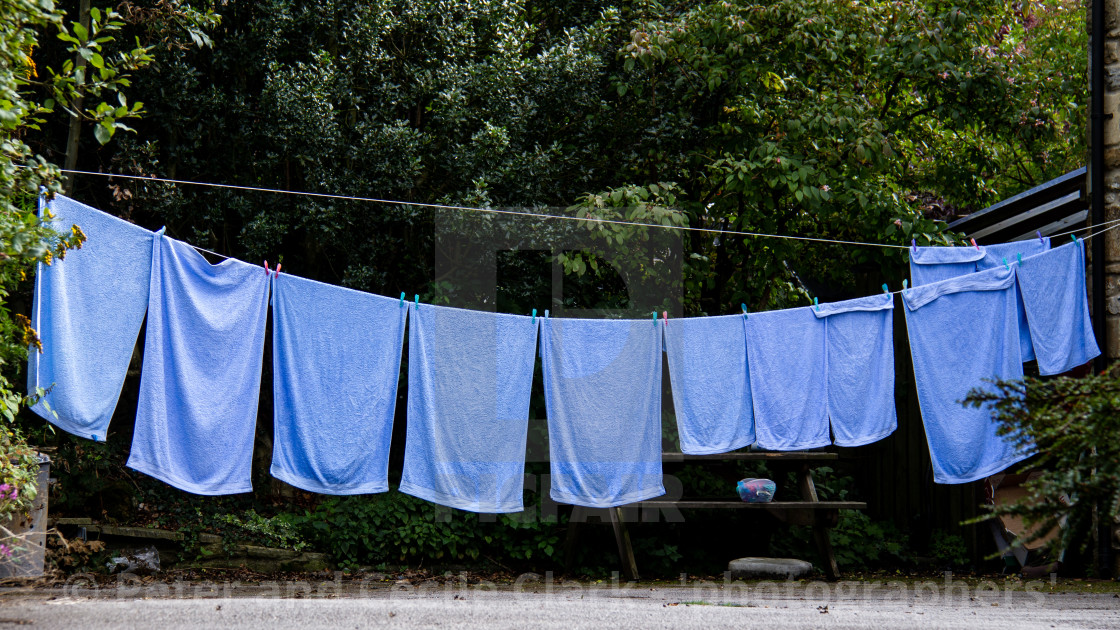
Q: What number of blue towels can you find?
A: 12